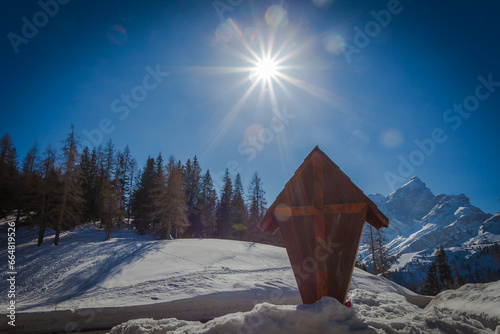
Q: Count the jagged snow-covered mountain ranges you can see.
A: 1